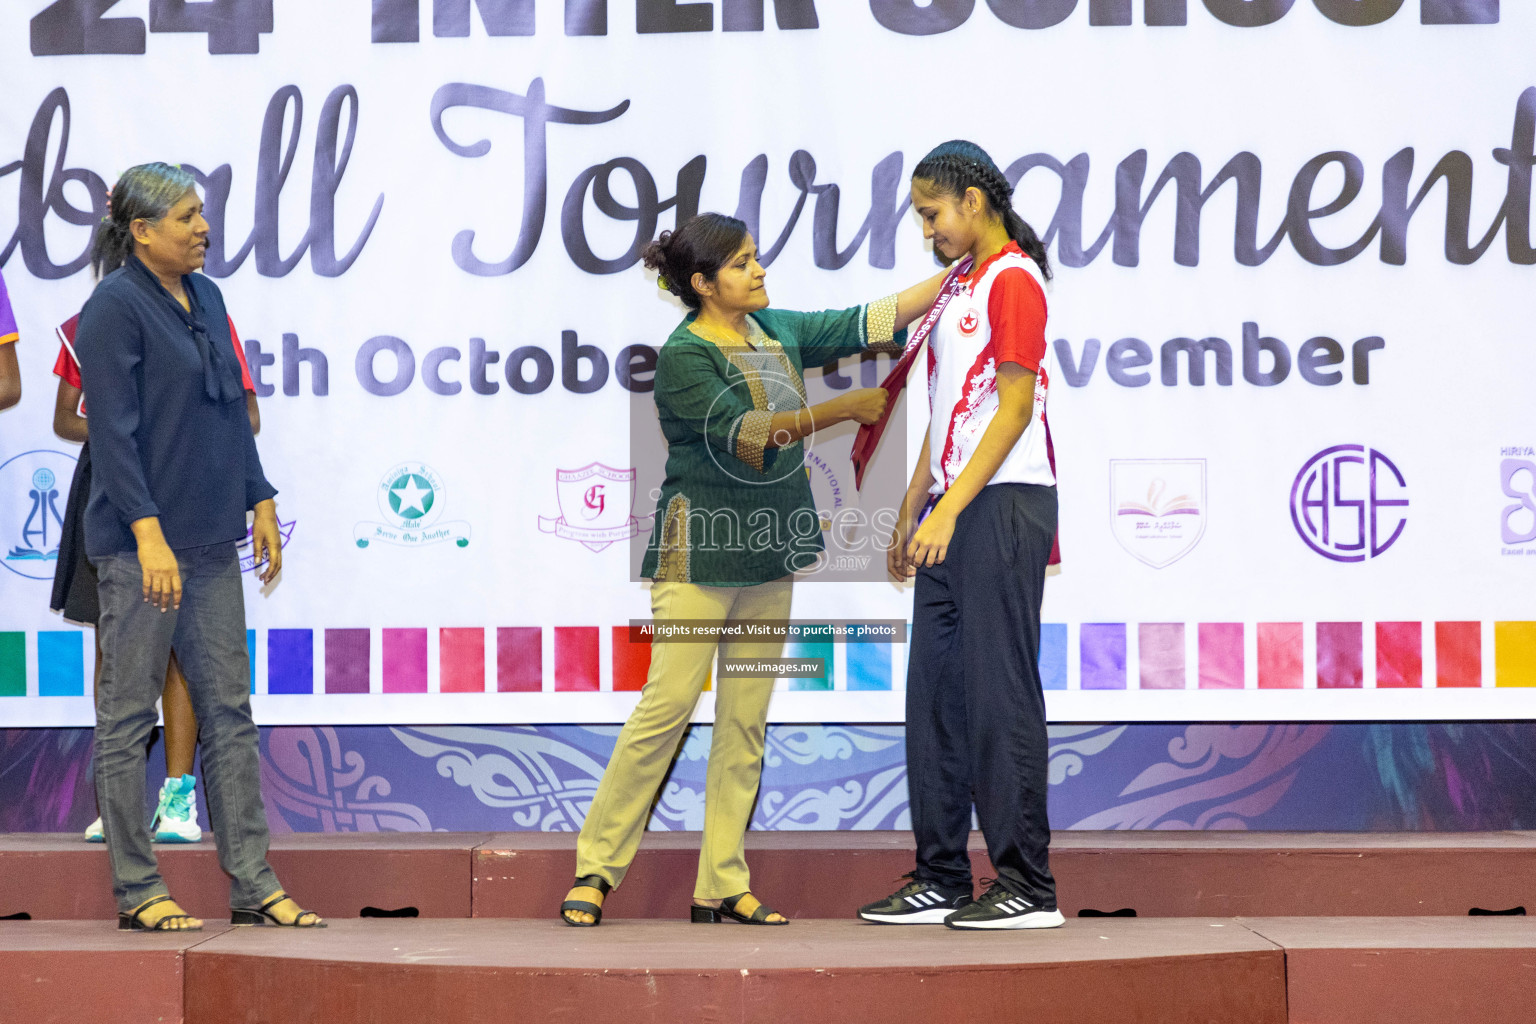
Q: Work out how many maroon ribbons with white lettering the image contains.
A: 1